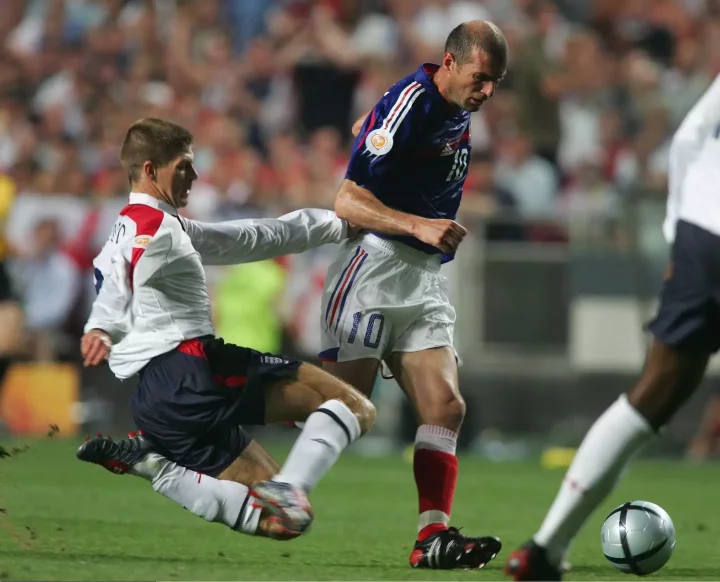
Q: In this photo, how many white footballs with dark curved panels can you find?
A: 1